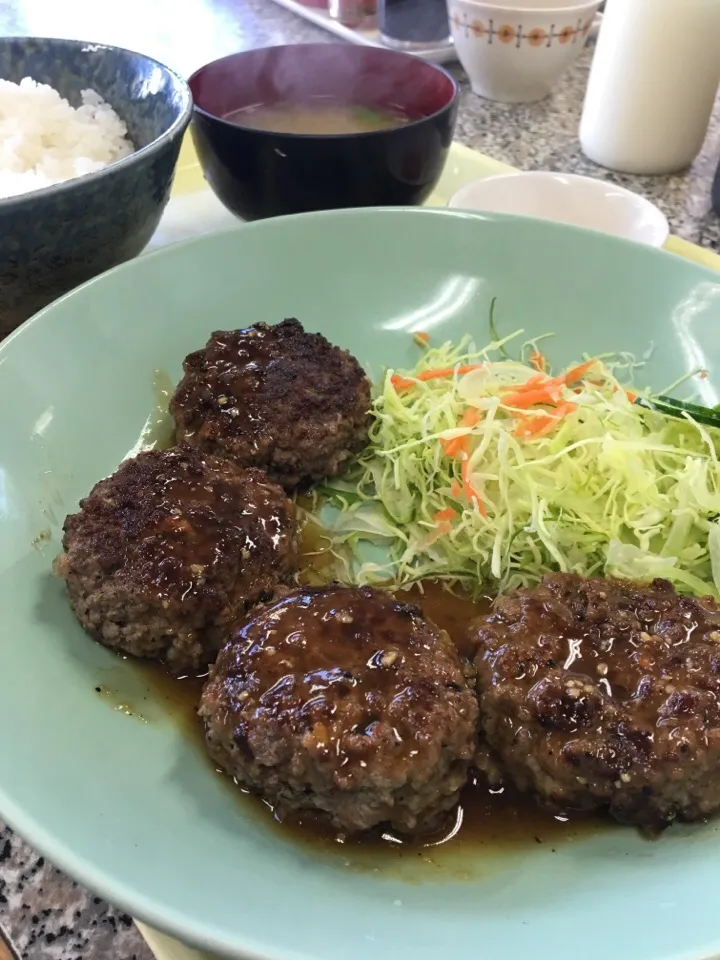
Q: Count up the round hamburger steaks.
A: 4